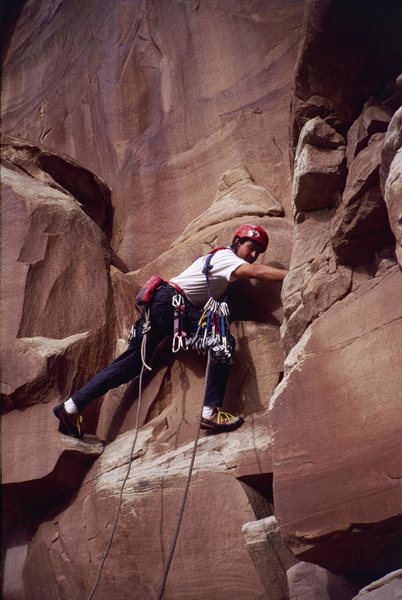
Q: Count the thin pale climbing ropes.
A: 2